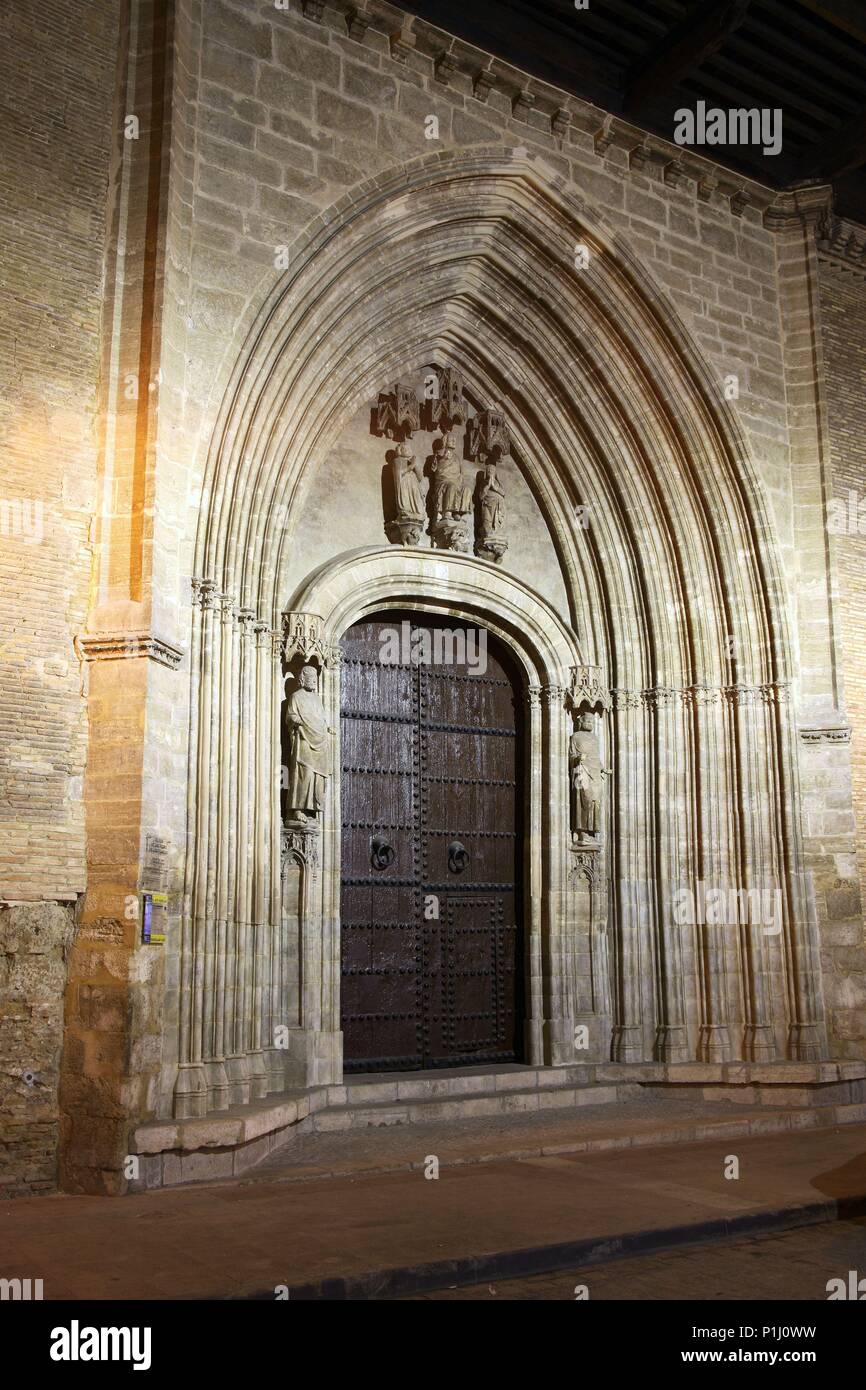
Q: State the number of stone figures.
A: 5